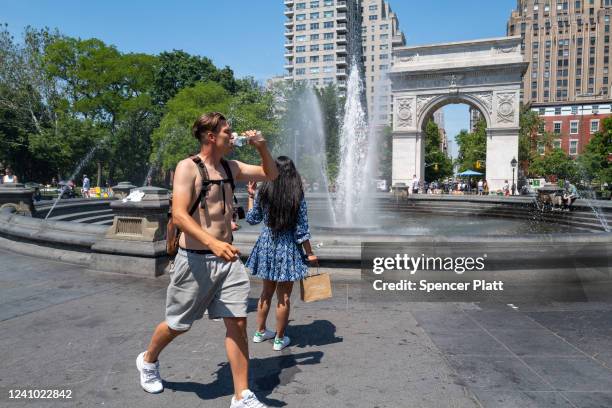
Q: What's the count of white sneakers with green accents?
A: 2